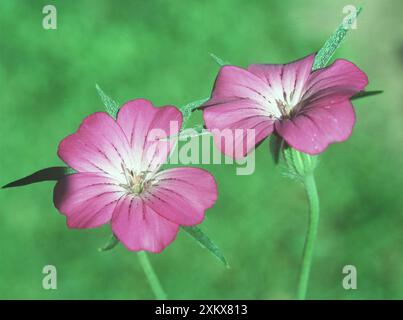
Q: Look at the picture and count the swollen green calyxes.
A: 1